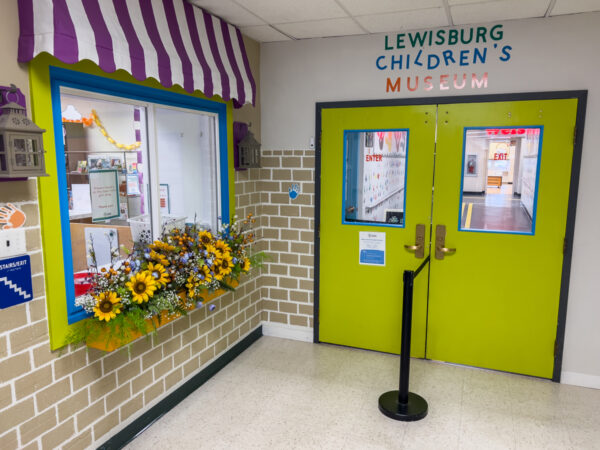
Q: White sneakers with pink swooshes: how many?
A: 0